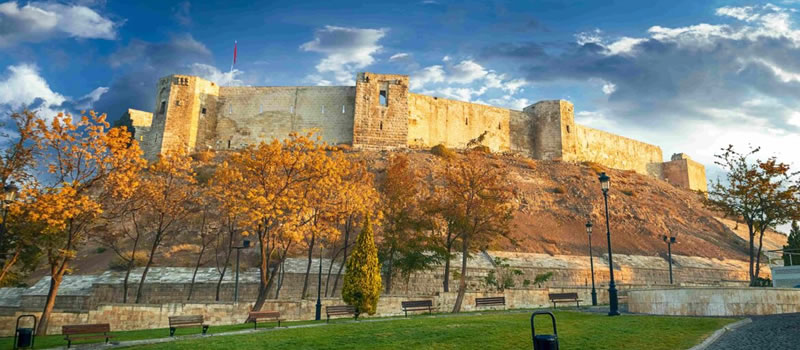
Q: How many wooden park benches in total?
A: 7